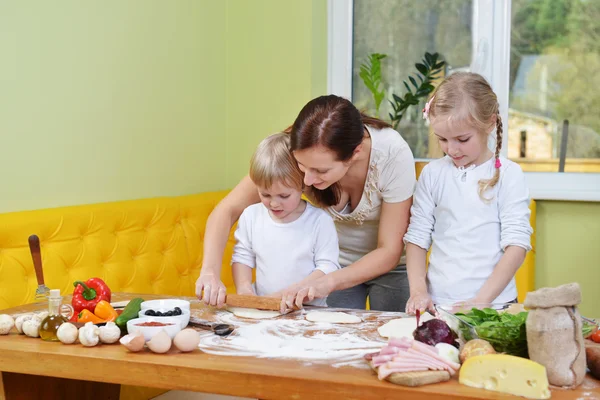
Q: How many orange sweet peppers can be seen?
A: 2